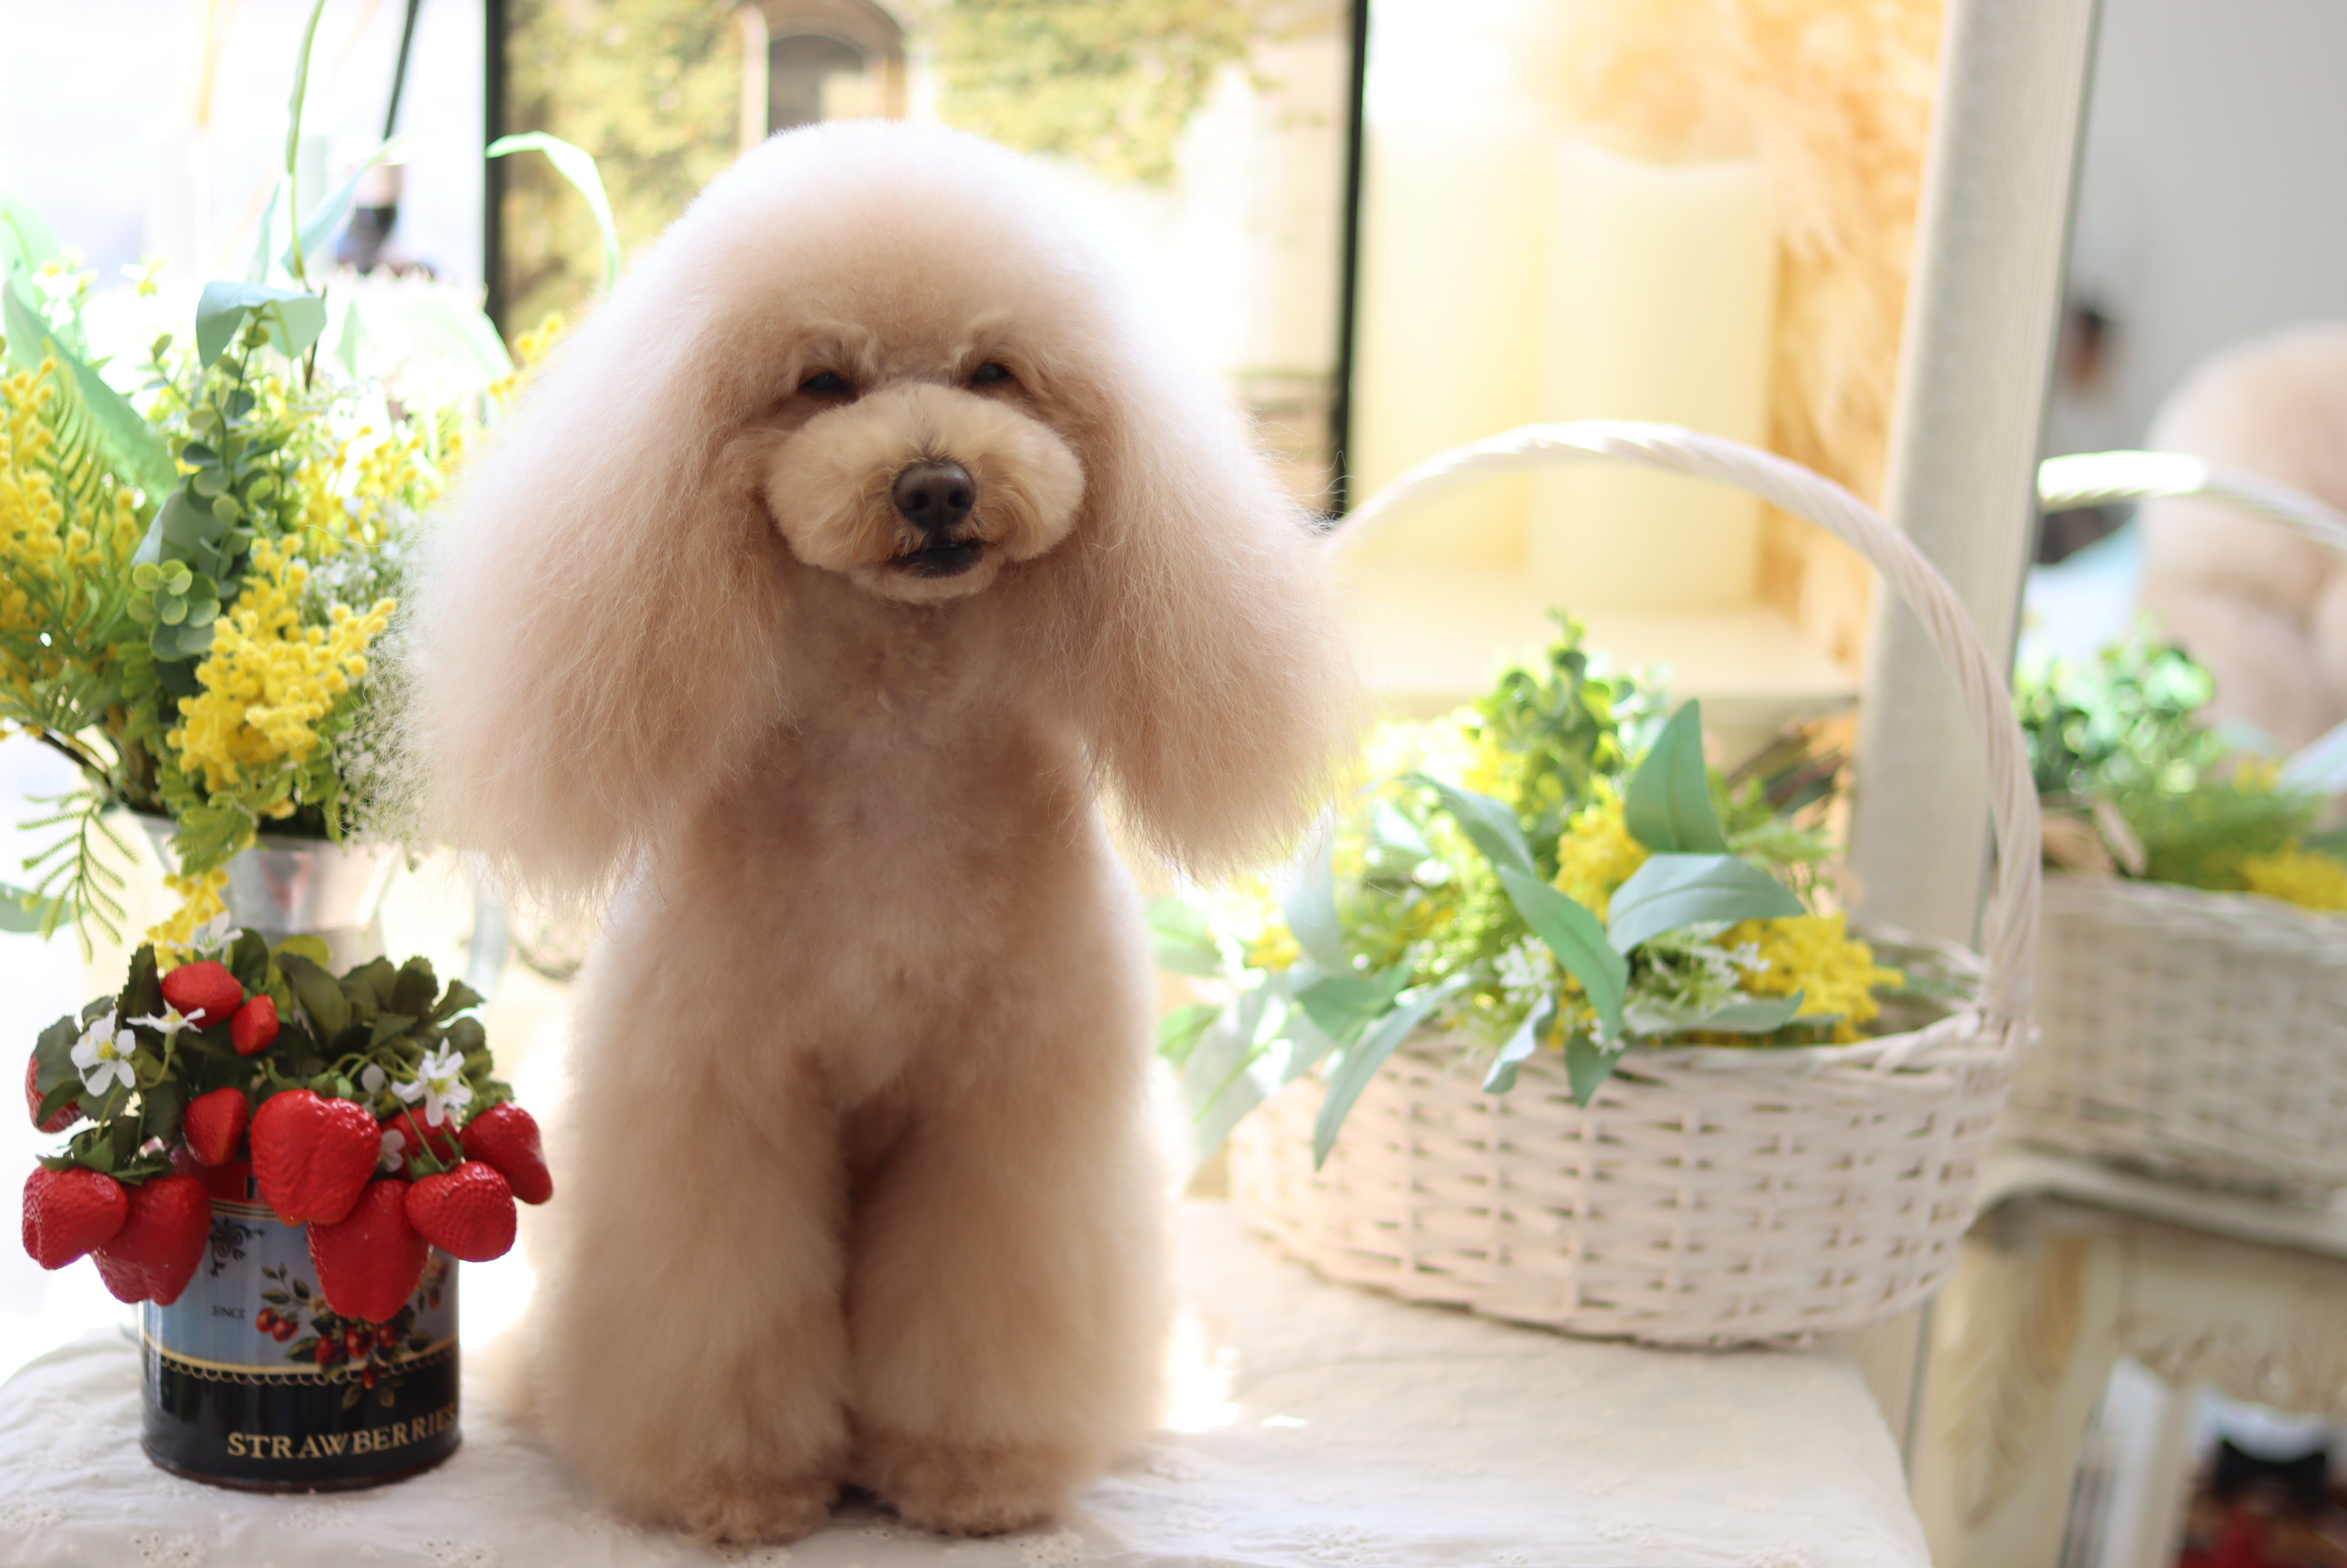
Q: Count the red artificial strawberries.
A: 11